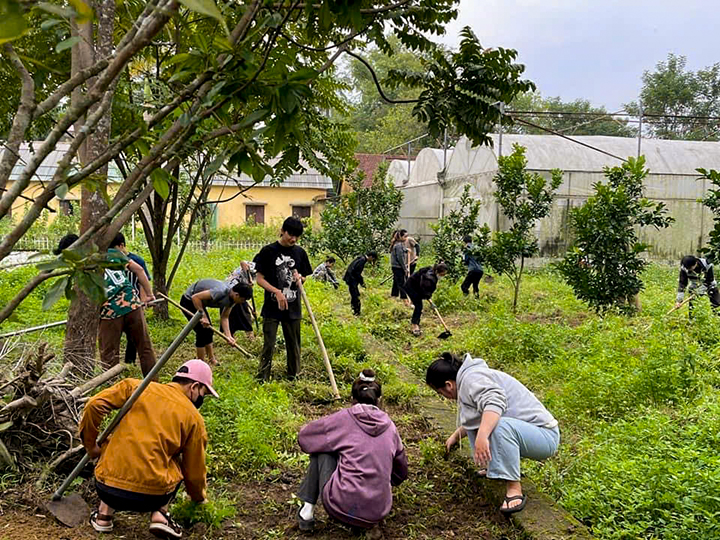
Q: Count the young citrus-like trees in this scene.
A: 5